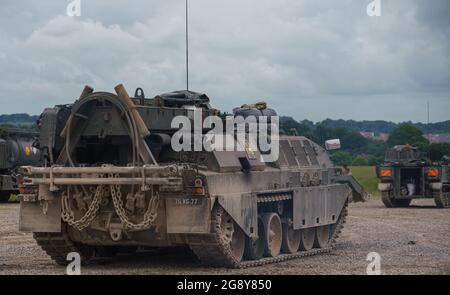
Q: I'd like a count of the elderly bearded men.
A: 0